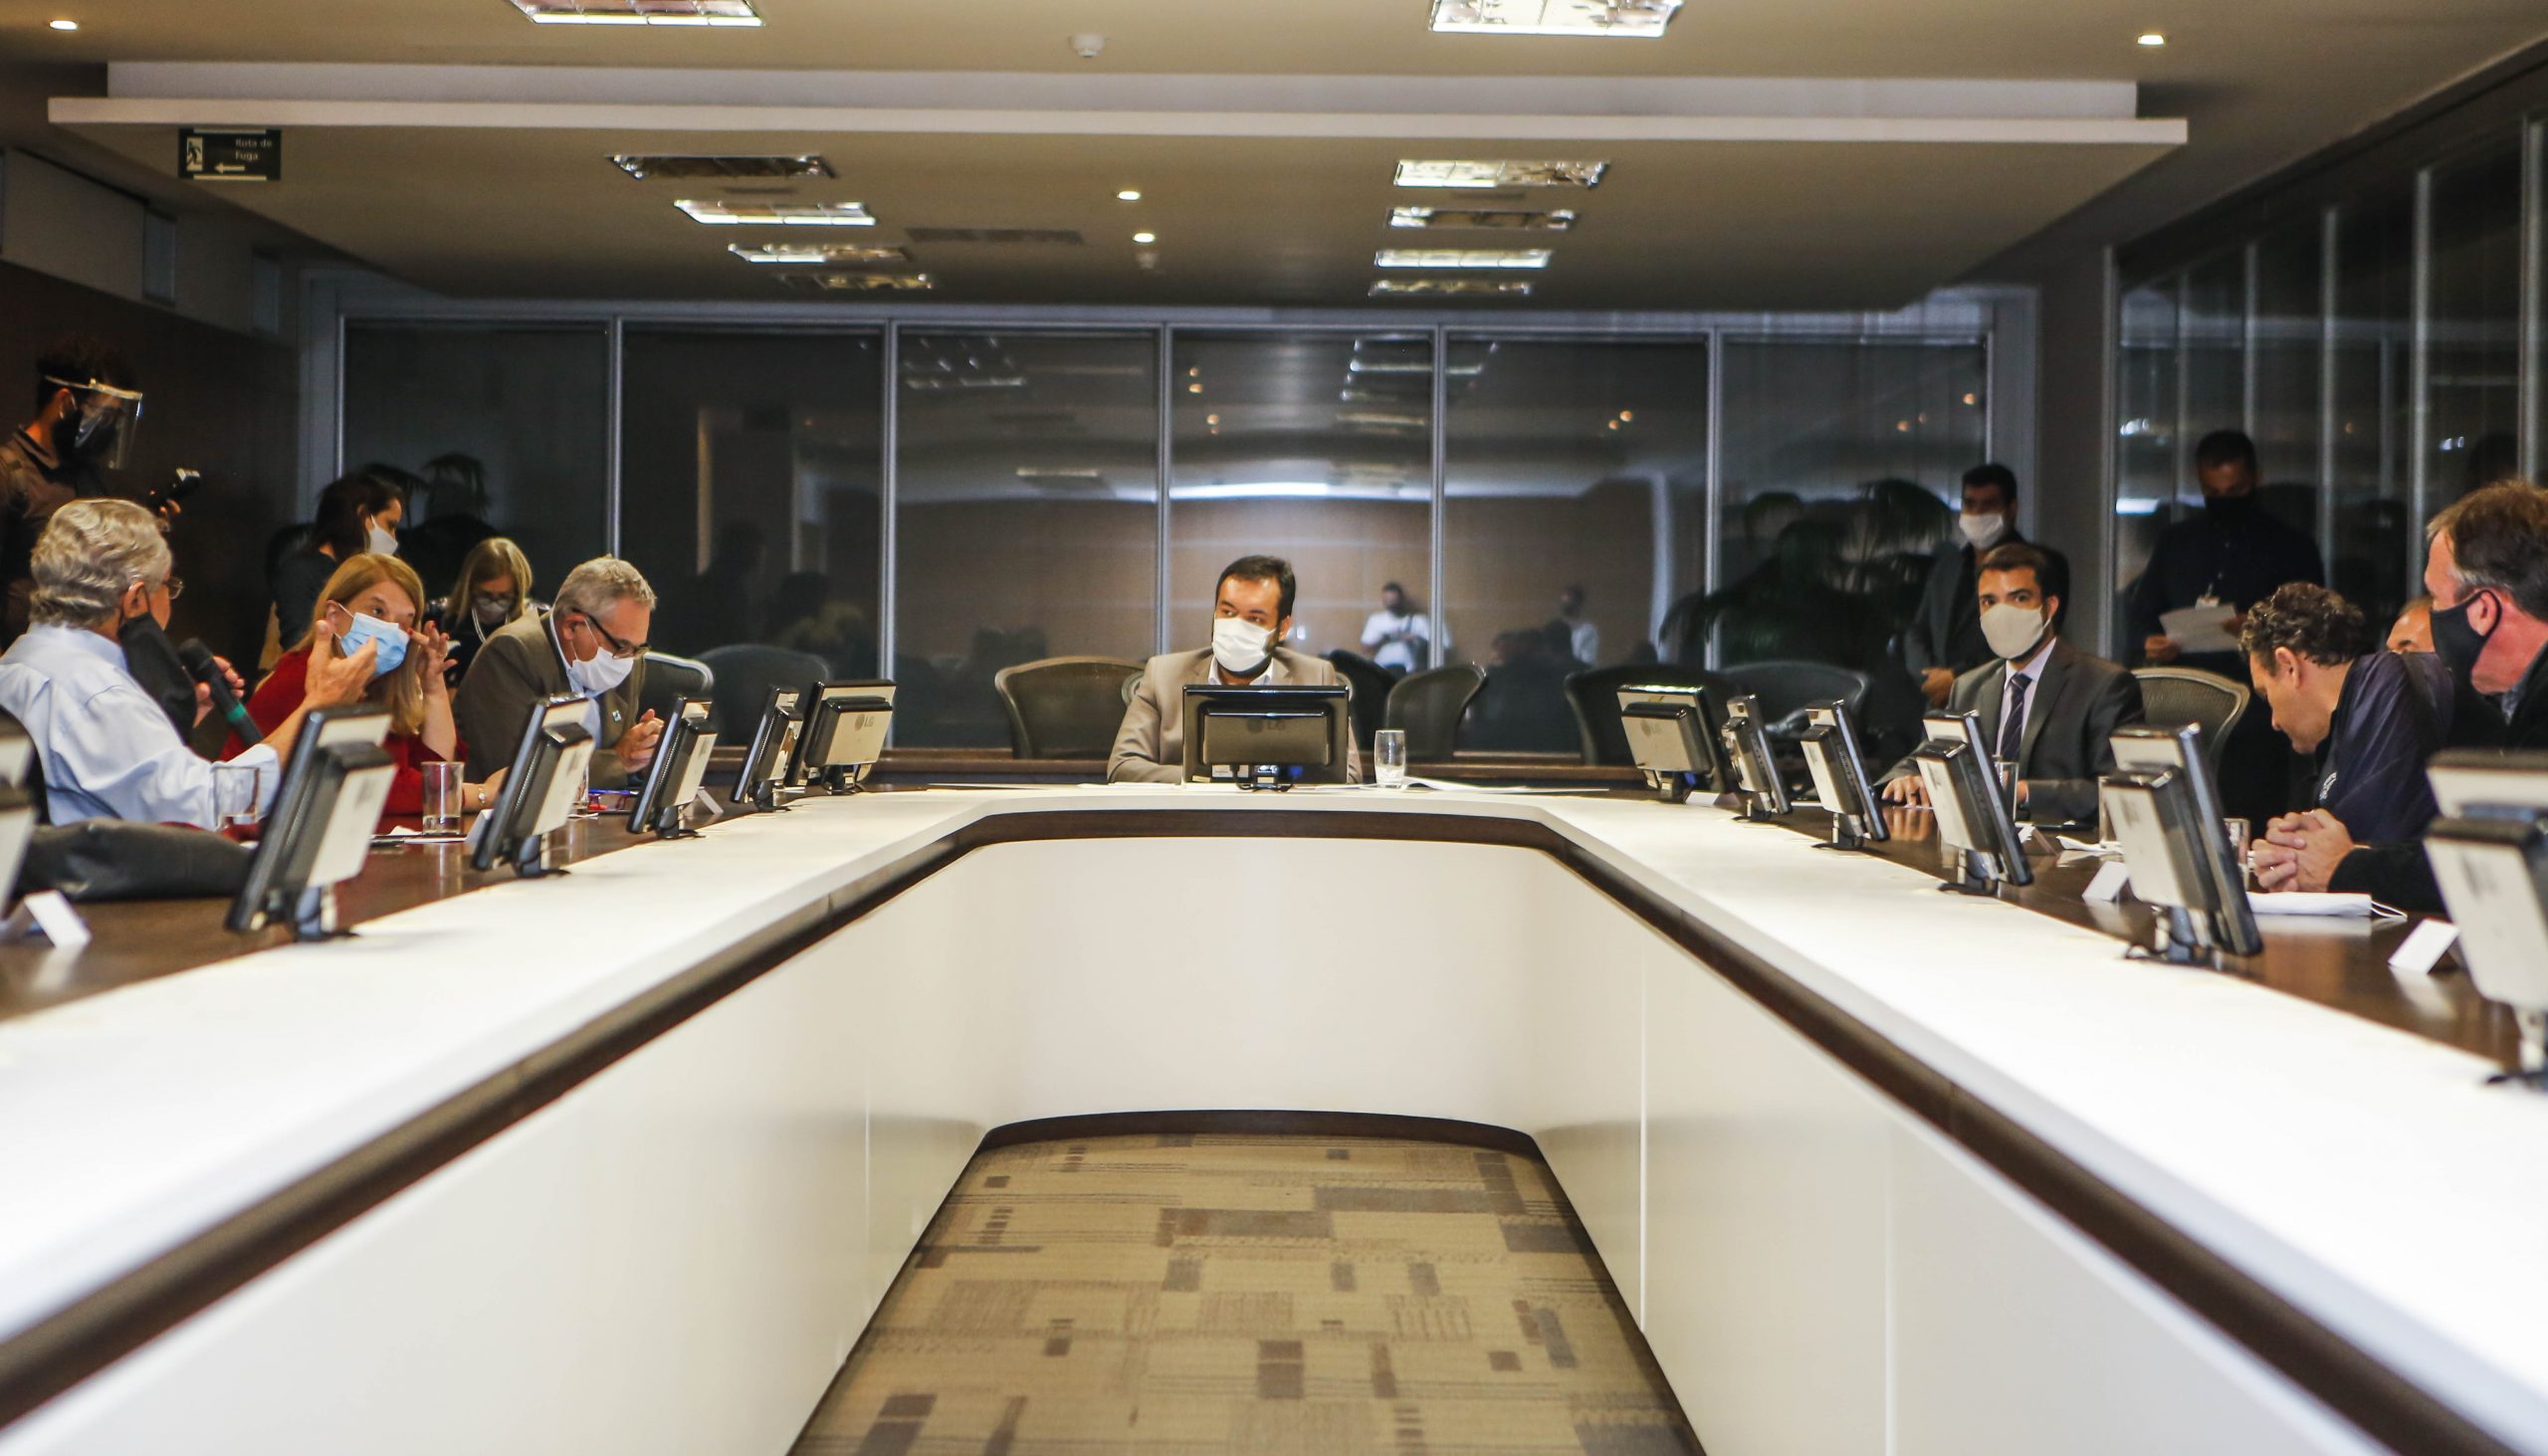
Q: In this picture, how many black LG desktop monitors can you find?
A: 13